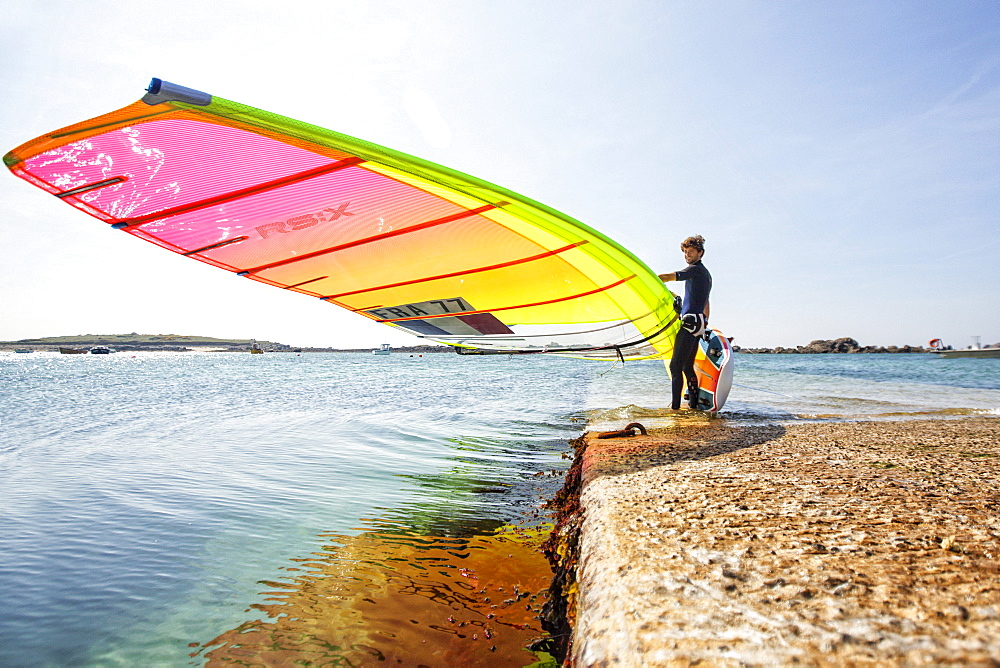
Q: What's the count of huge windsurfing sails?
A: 1